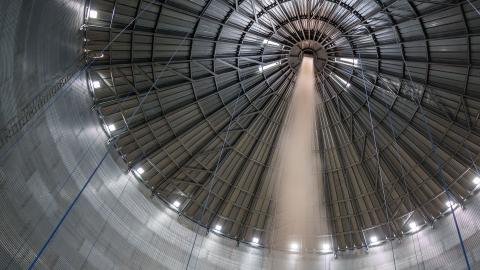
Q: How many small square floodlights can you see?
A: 13